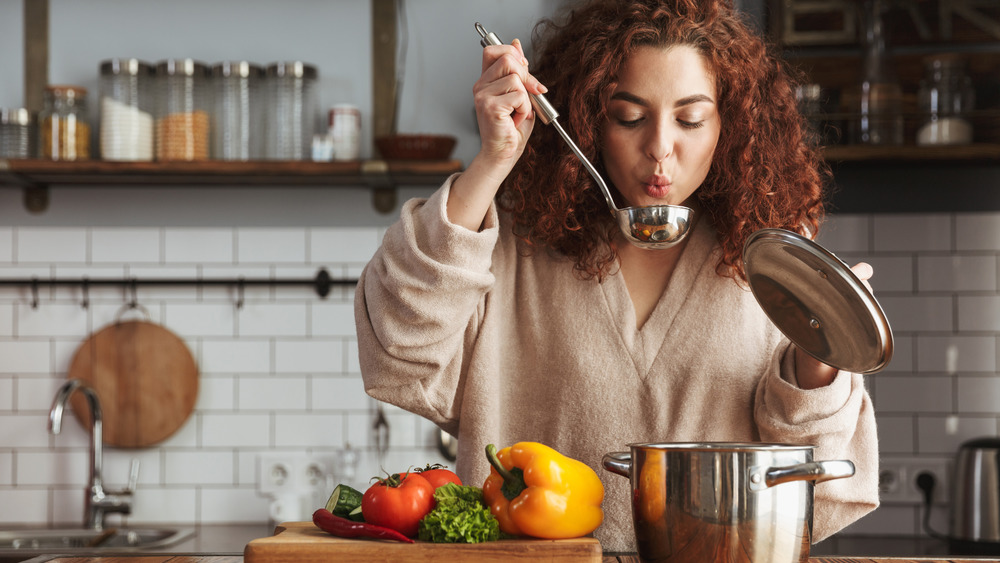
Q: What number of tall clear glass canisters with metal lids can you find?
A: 4